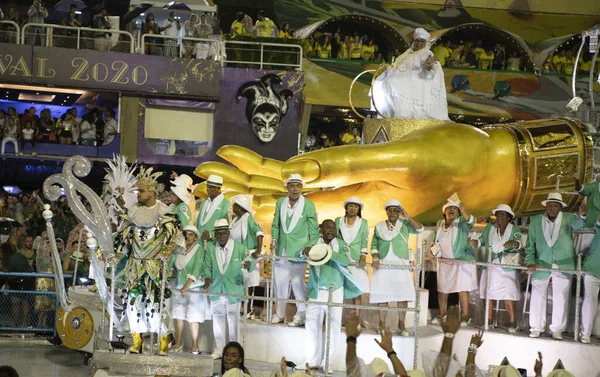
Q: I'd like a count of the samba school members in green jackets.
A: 14